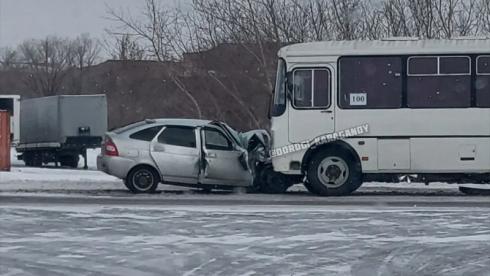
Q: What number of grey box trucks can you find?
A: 1